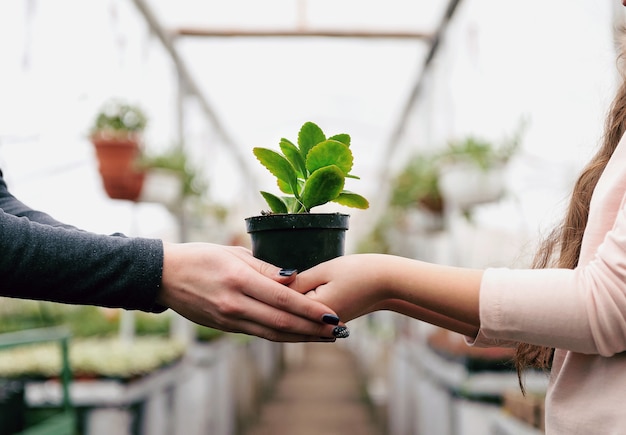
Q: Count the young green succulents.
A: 1